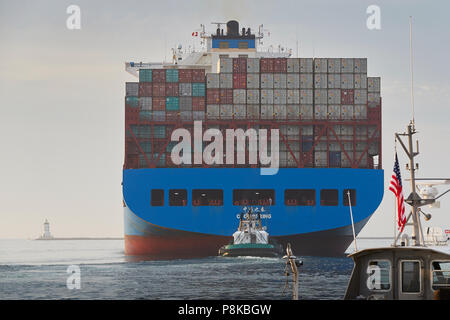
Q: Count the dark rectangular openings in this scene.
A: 7